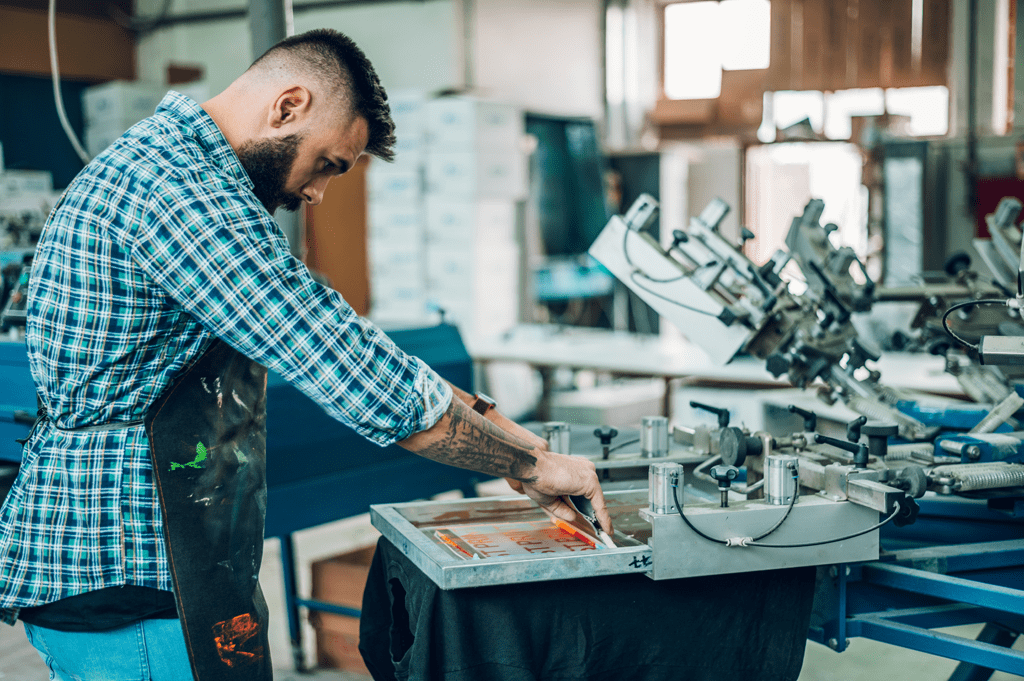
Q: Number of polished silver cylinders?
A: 4